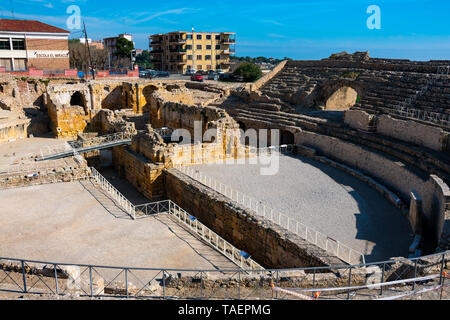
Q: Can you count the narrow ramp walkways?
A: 1